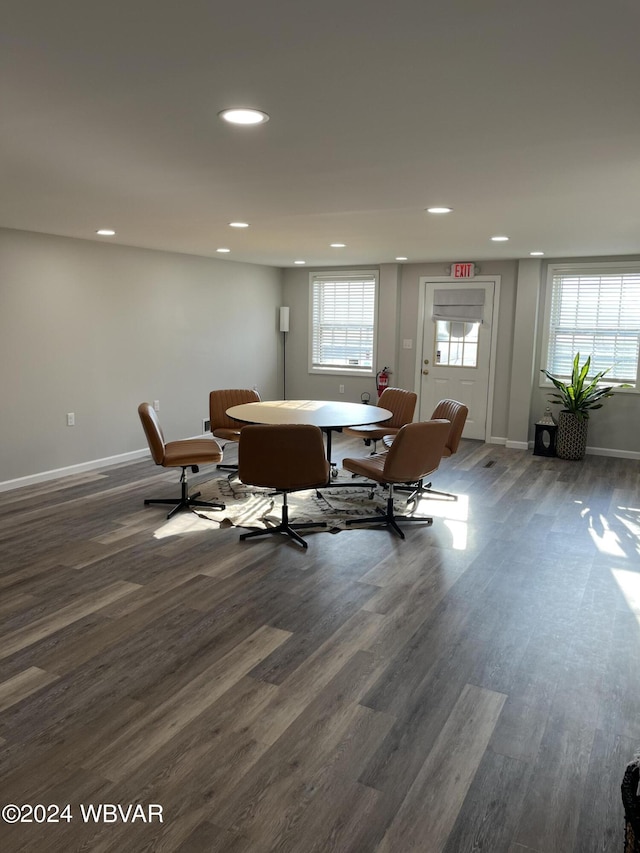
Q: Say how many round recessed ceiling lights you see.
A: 10